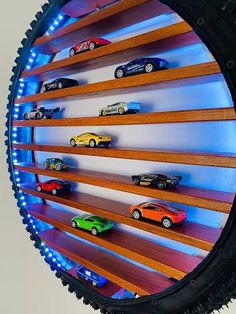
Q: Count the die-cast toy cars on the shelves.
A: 12